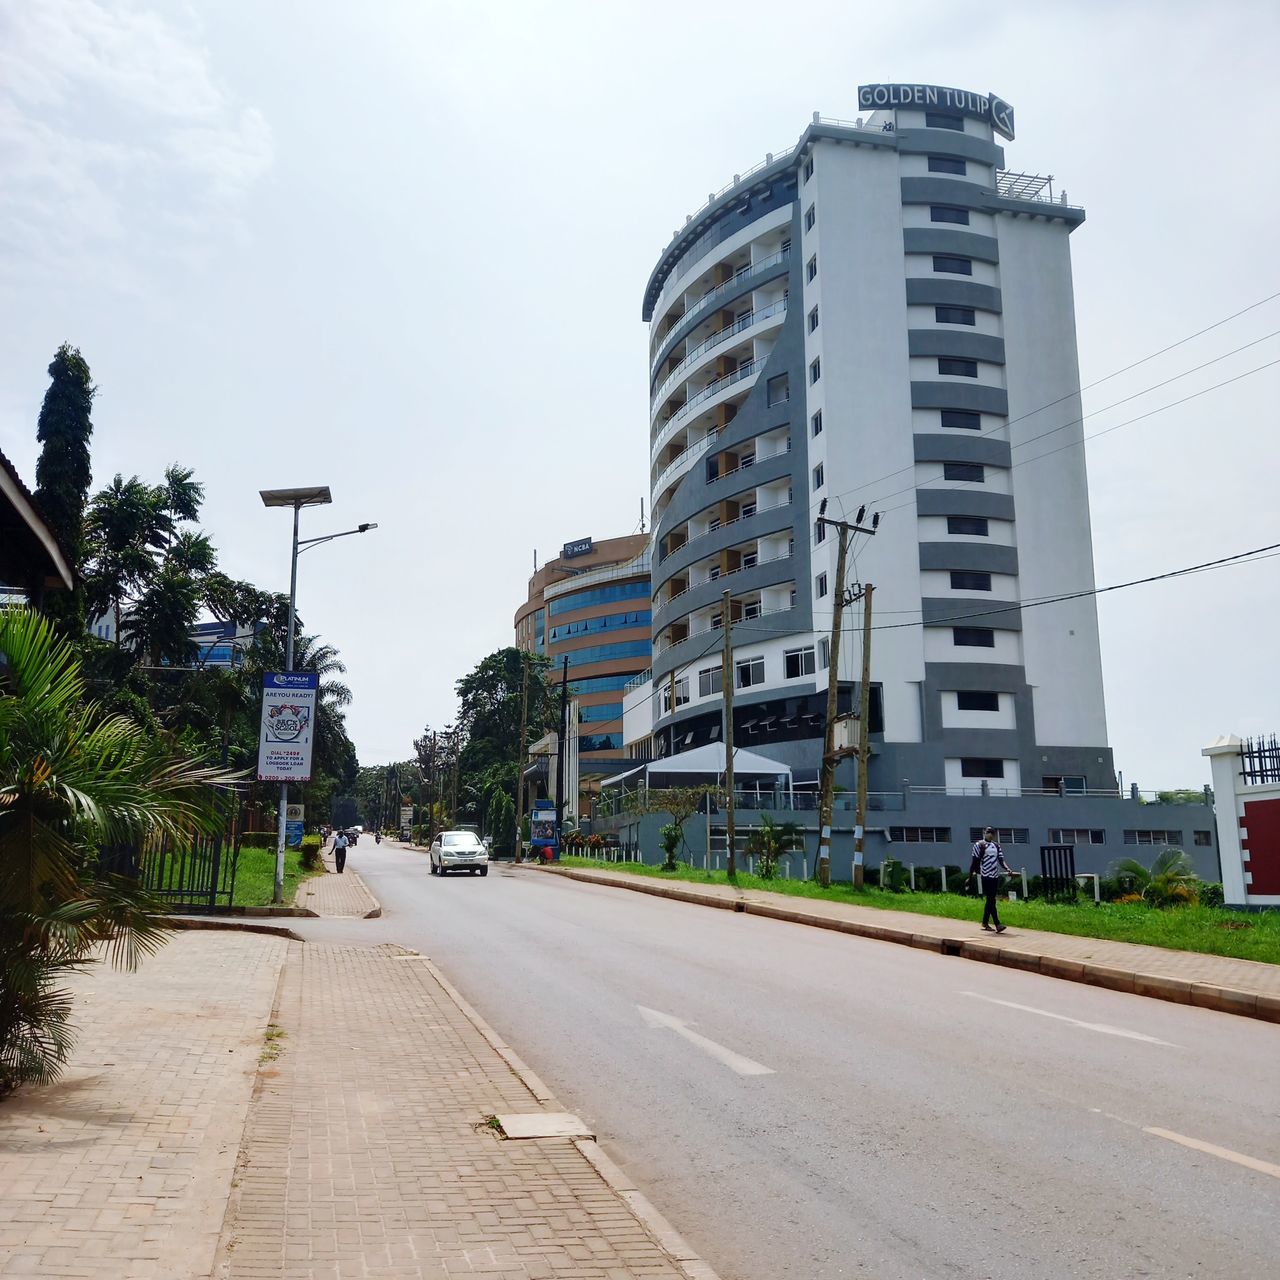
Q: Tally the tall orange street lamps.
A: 0